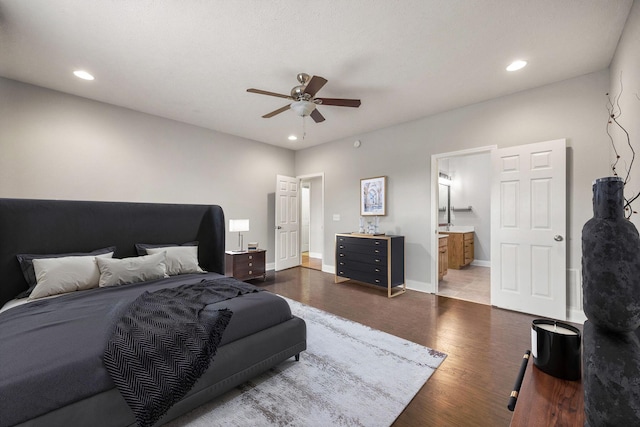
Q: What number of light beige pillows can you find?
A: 3